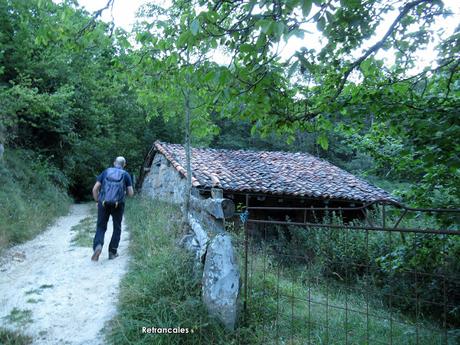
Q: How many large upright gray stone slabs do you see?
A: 1